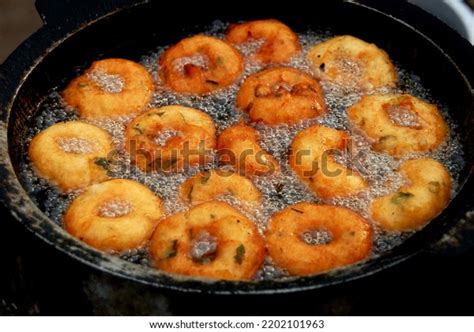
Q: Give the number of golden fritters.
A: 15